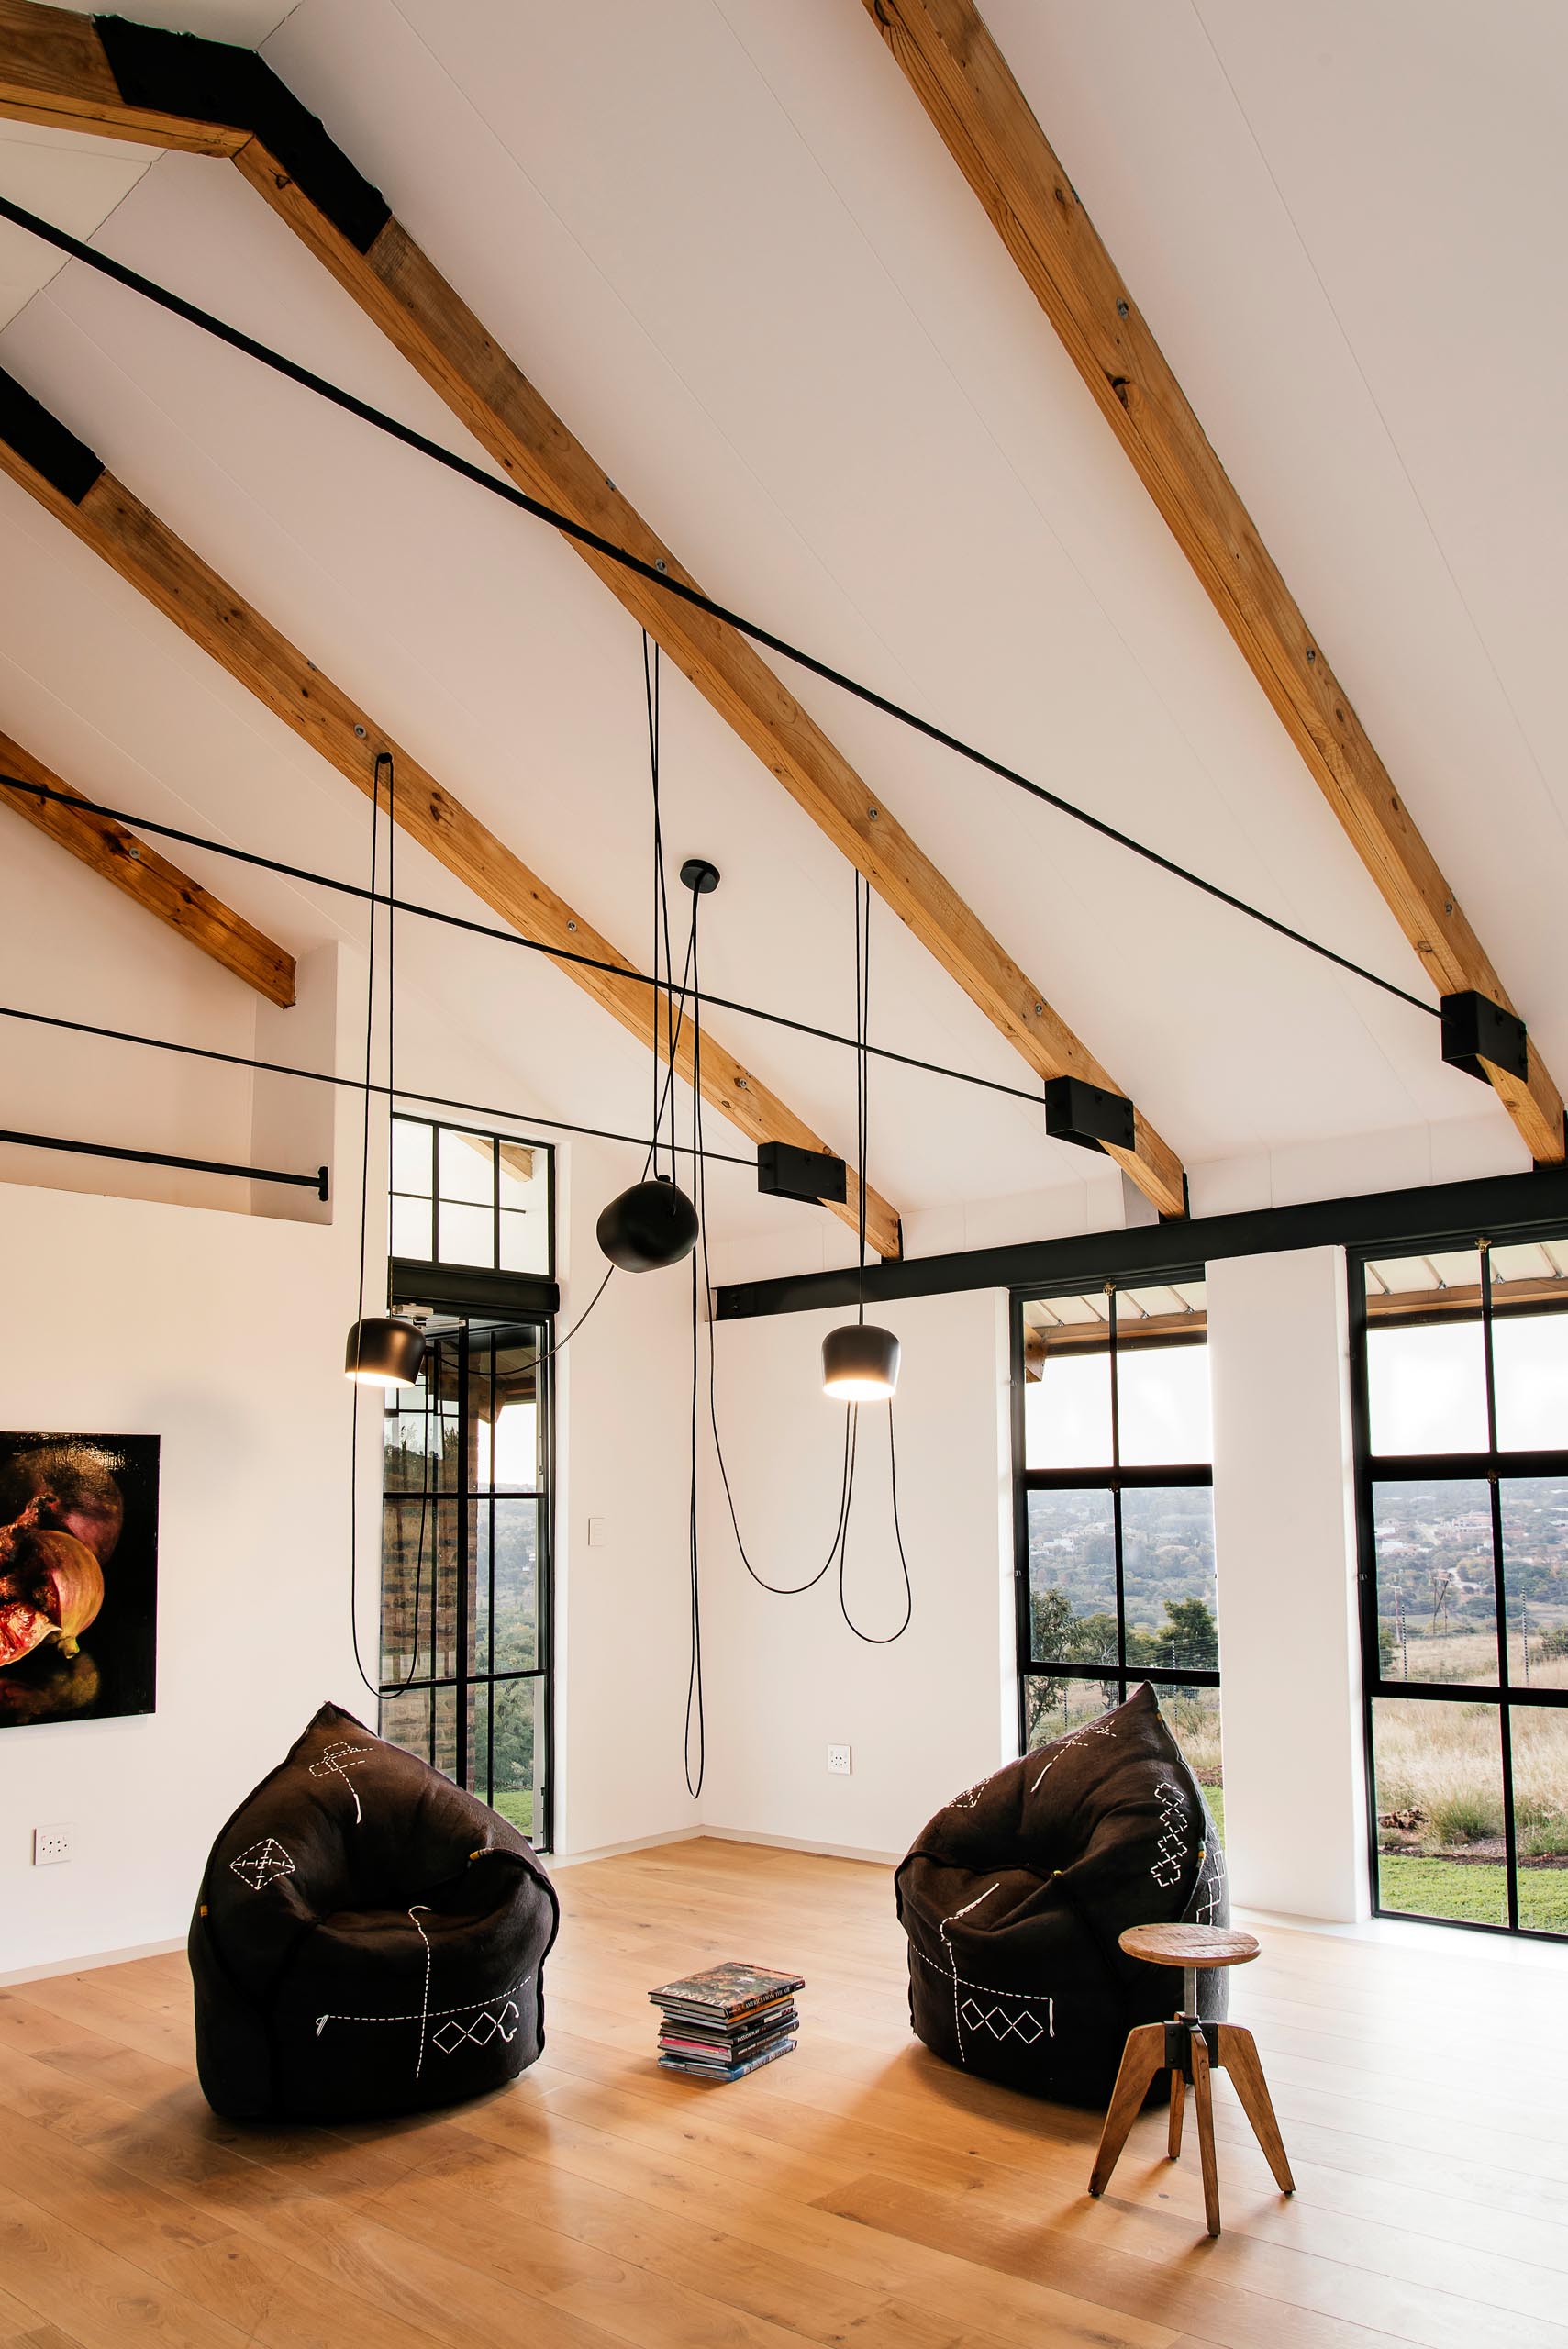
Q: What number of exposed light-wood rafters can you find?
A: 4